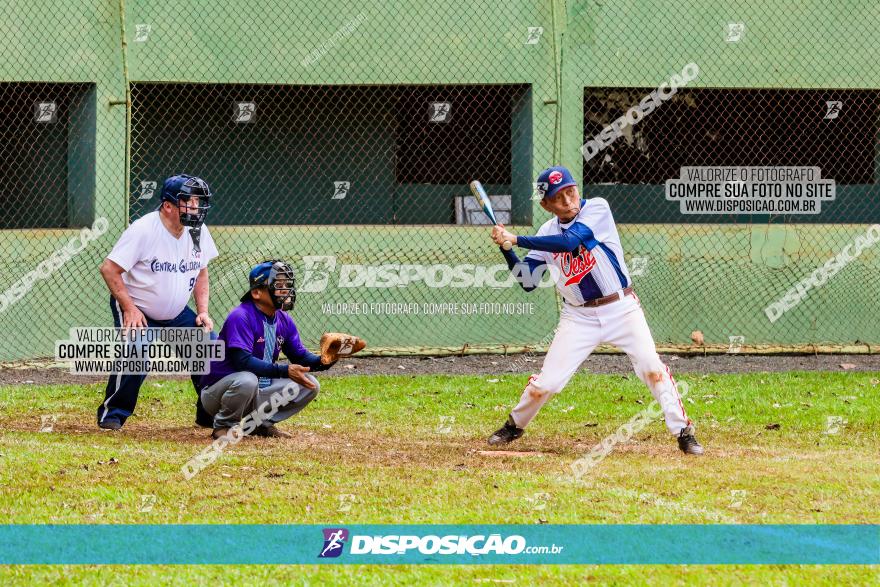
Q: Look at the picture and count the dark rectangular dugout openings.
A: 3